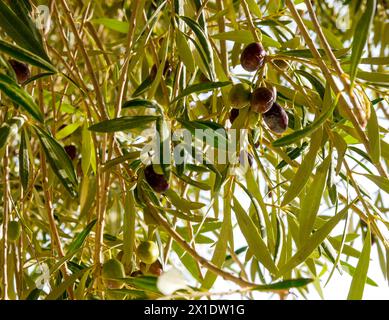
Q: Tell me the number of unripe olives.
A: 4